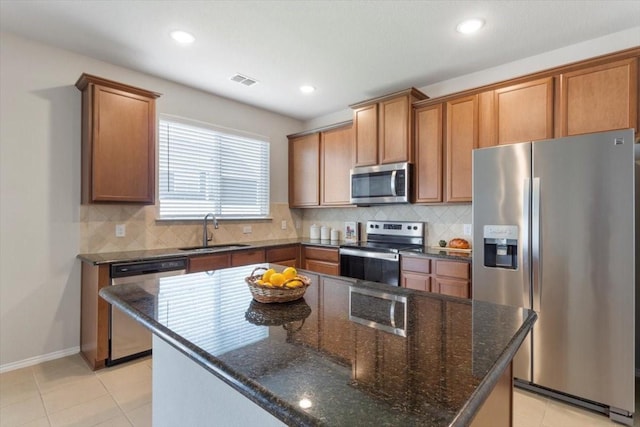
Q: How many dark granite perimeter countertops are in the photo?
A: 2